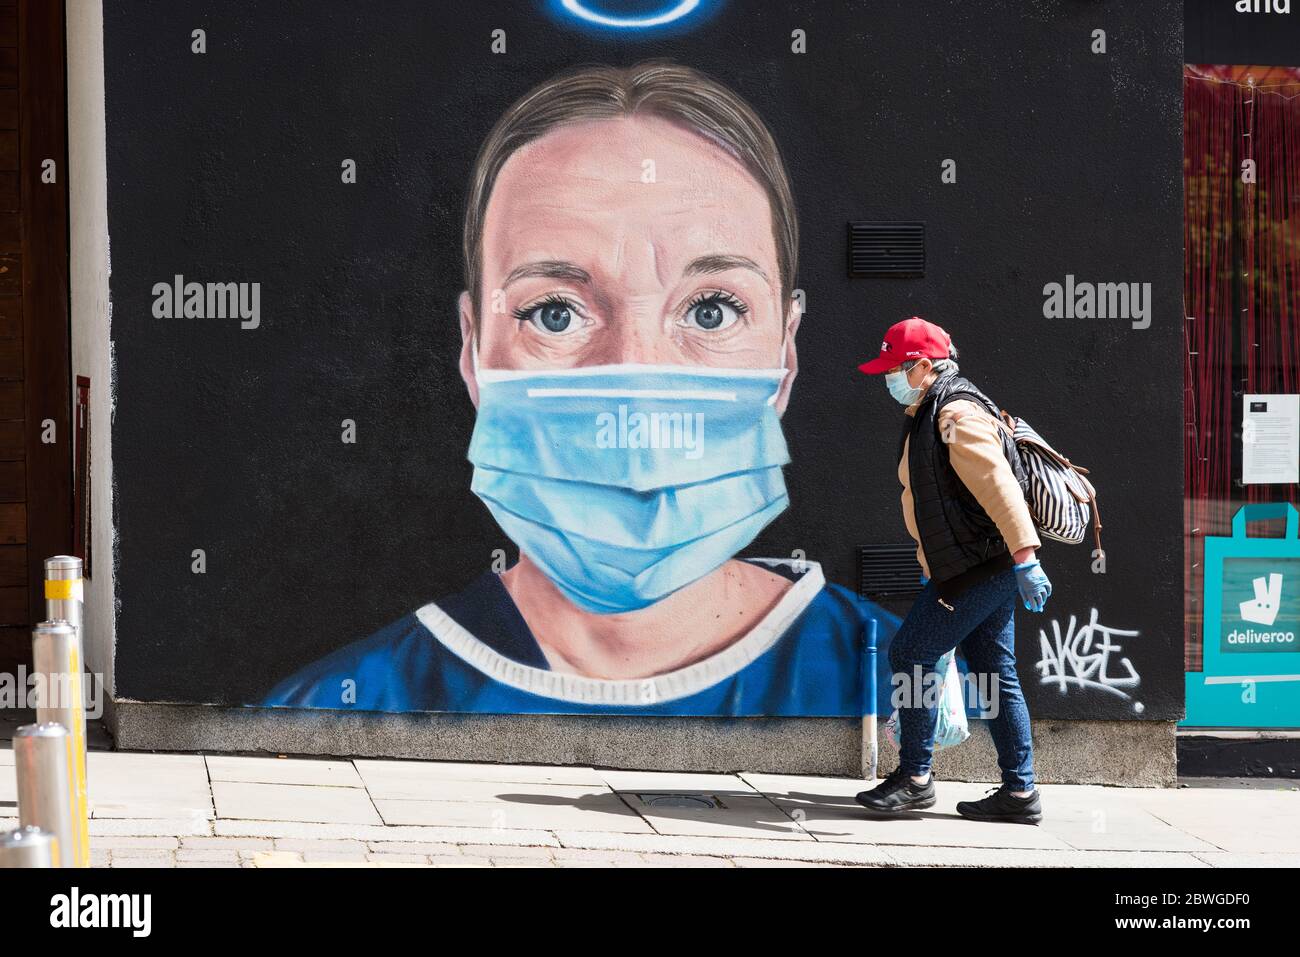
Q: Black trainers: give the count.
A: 2